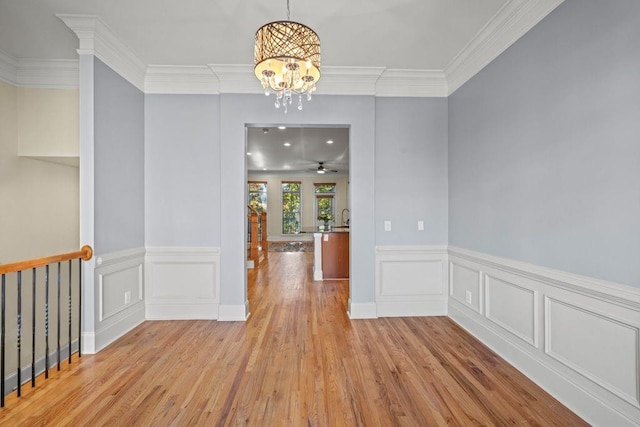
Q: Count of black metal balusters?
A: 7